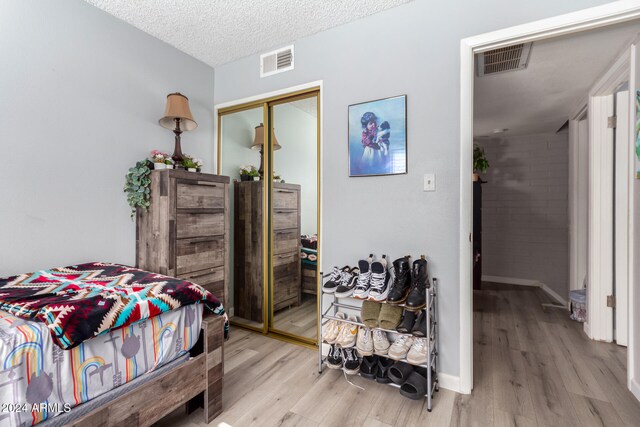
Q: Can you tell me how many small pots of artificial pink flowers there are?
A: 1